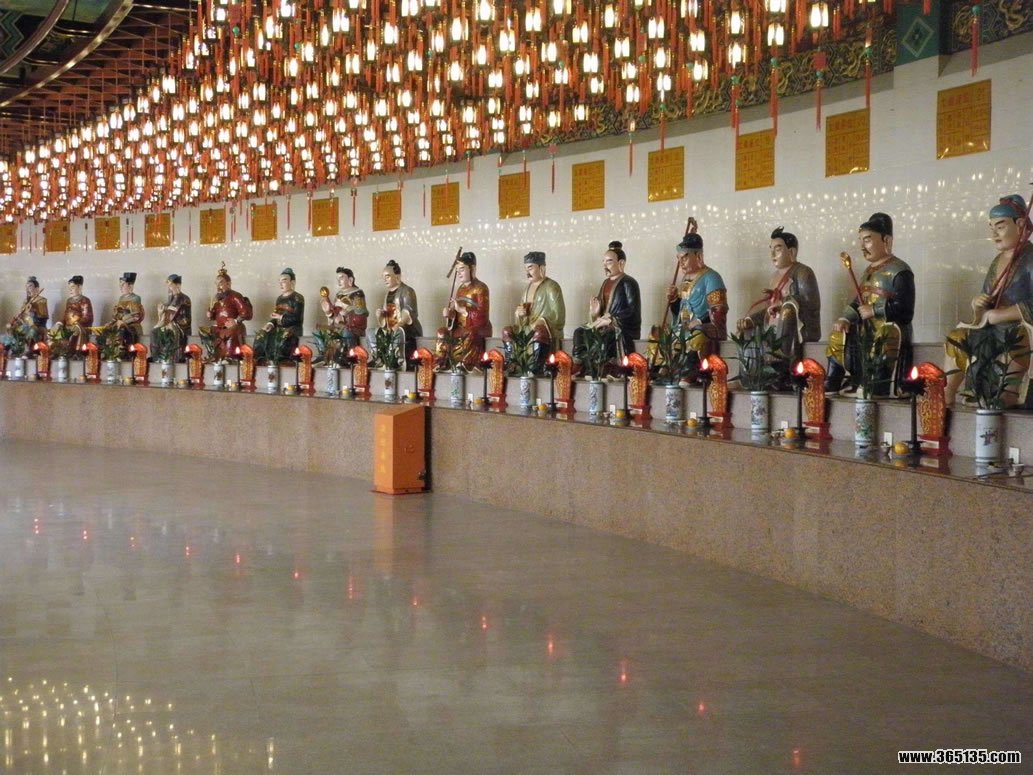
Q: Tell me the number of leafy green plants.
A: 15